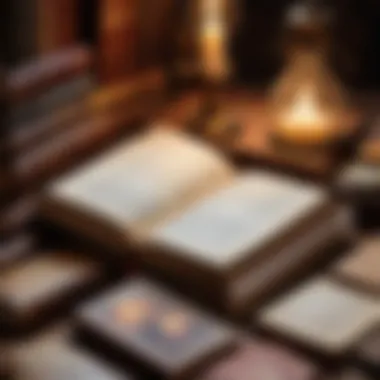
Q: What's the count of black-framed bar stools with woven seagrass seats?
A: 0